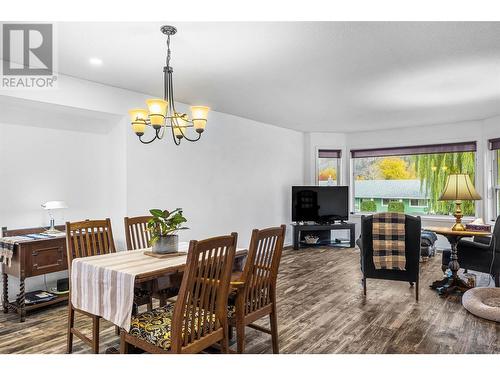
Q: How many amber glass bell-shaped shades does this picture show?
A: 4